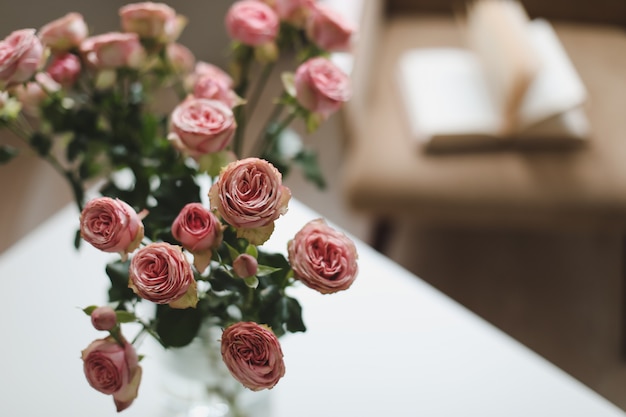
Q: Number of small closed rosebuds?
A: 2